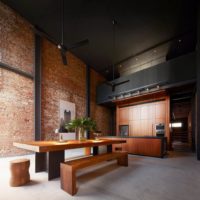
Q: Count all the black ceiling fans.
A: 2